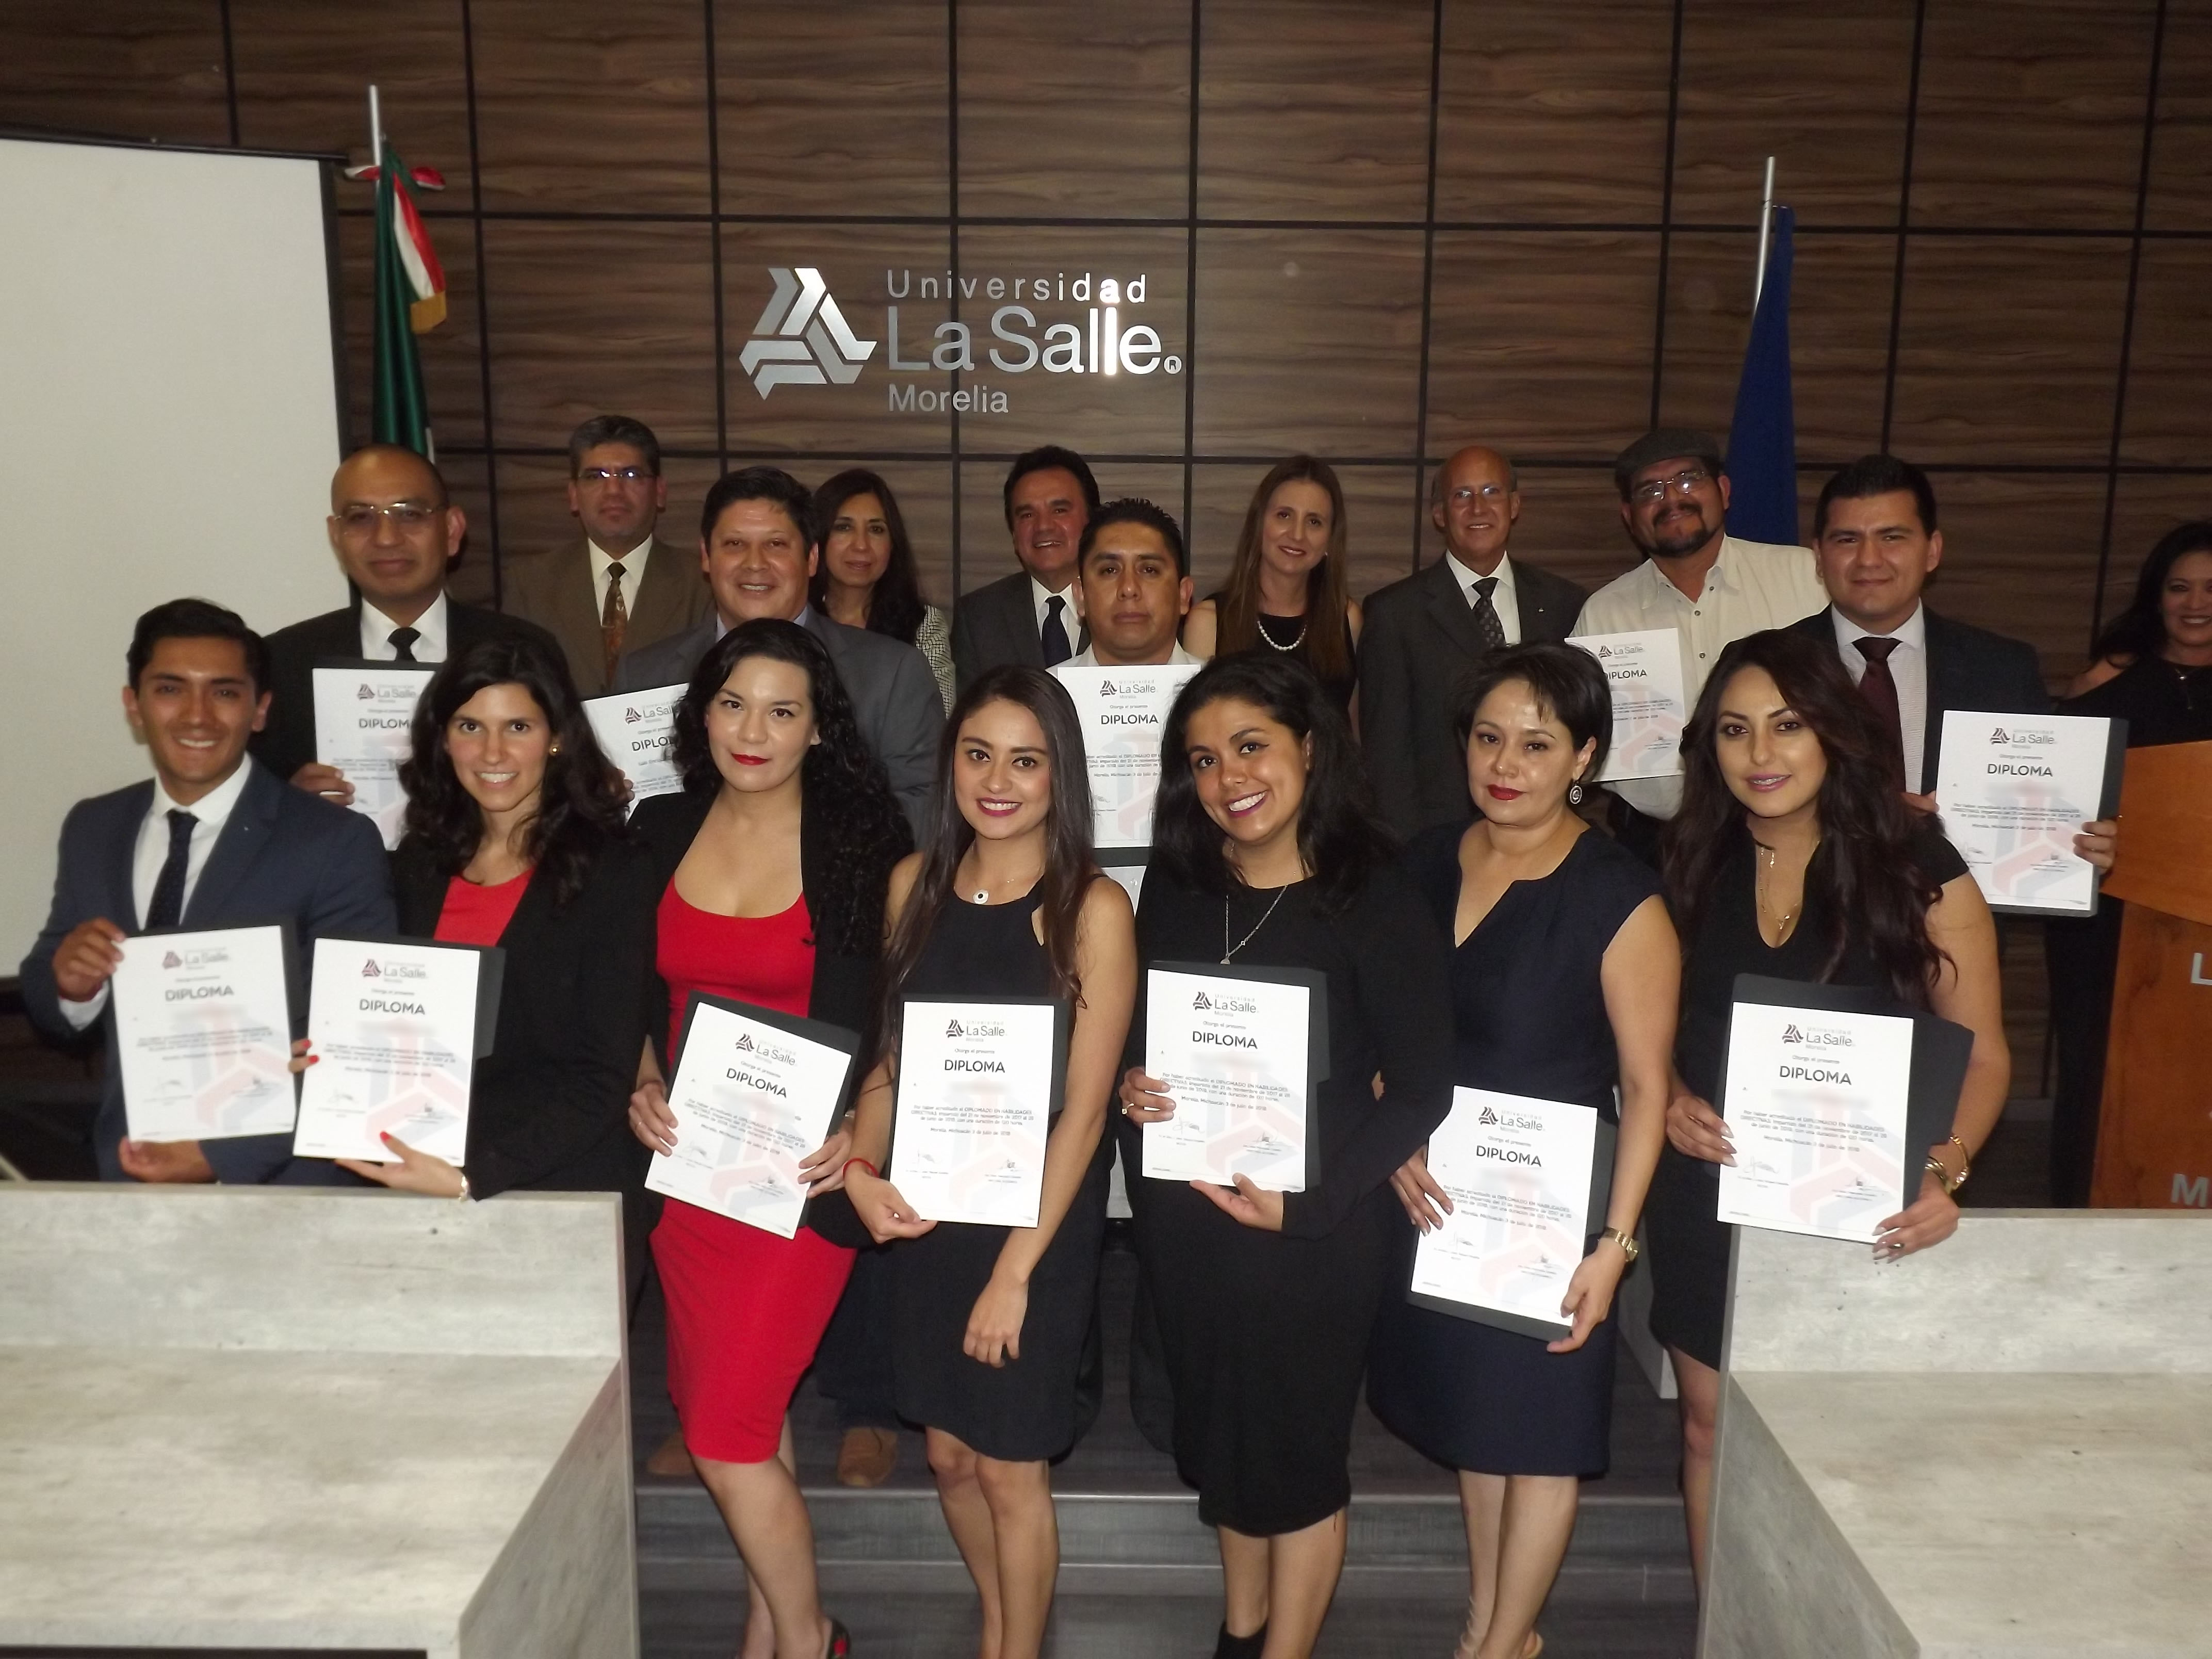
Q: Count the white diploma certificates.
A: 12